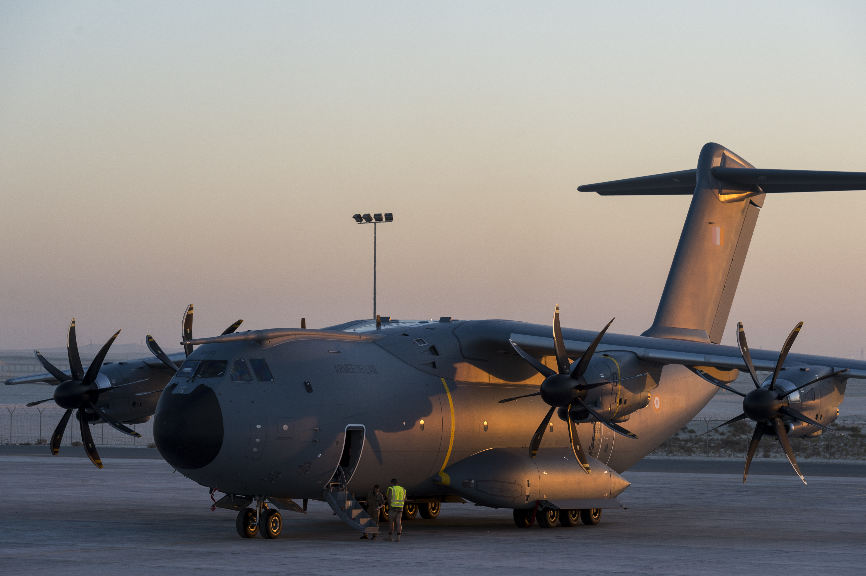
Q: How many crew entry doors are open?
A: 1